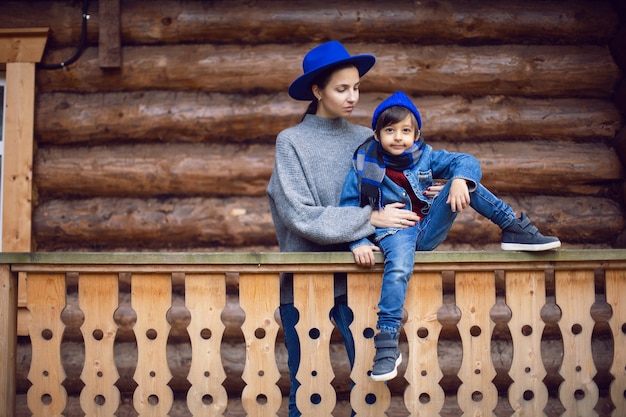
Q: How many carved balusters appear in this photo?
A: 12